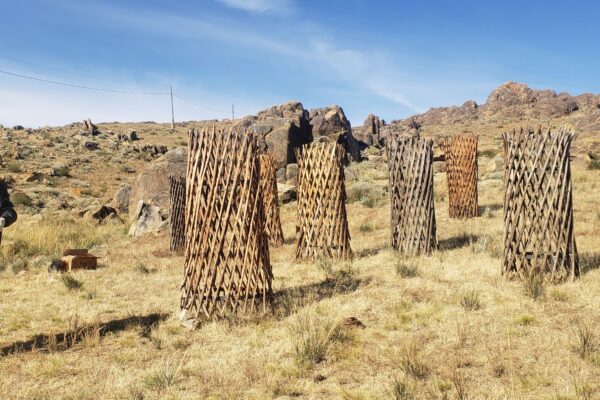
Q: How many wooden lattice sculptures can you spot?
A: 7